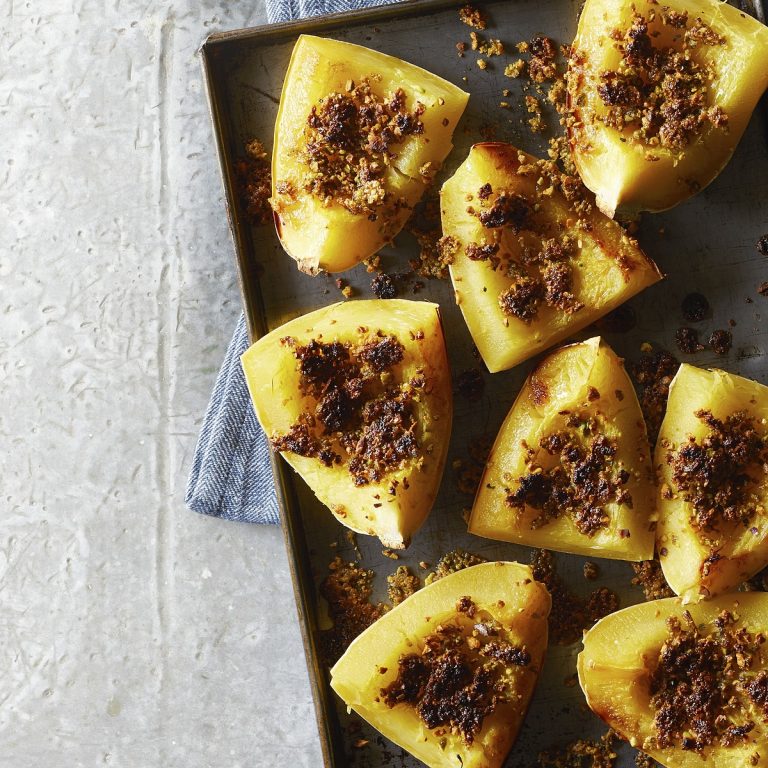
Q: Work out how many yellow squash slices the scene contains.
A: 8